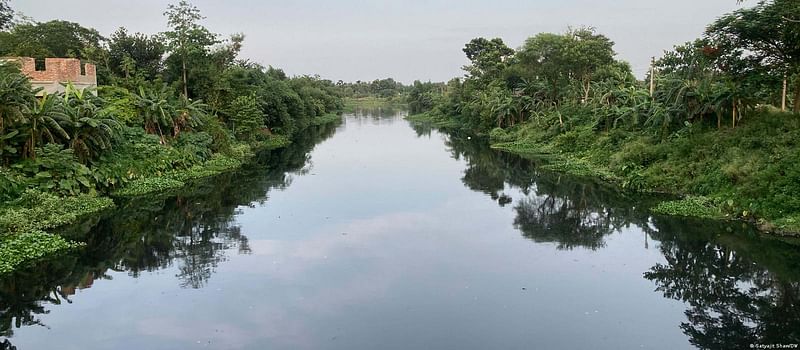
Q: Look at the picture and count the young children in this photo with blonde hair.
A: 0